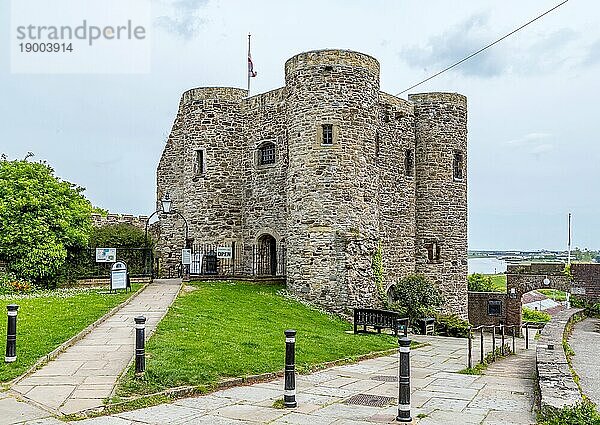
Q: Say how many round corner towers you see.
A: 3